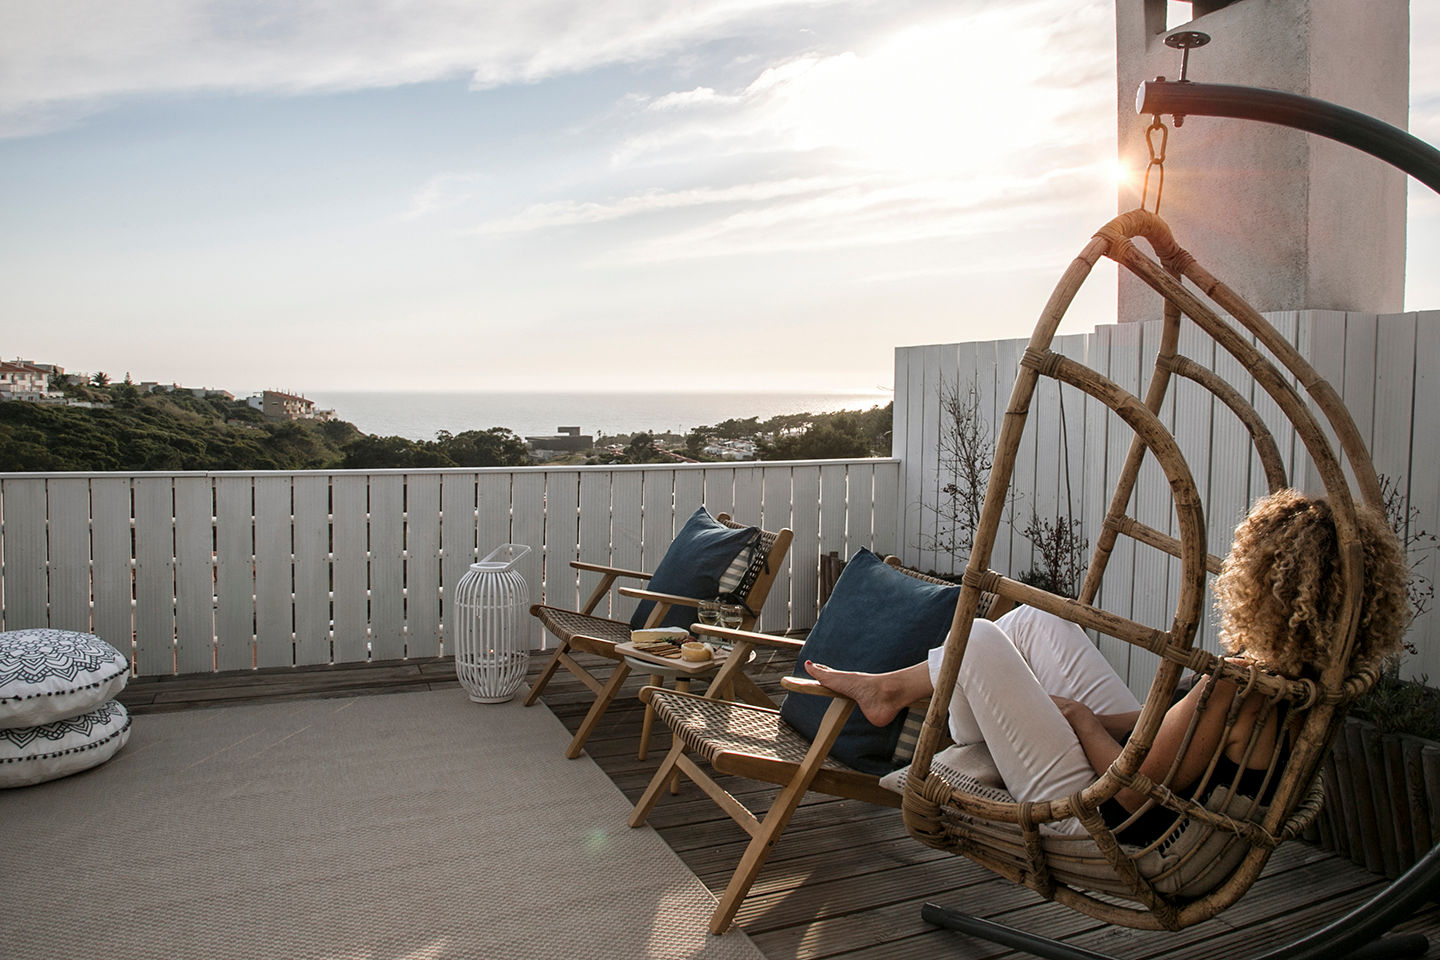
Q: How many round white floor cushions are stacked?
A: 2